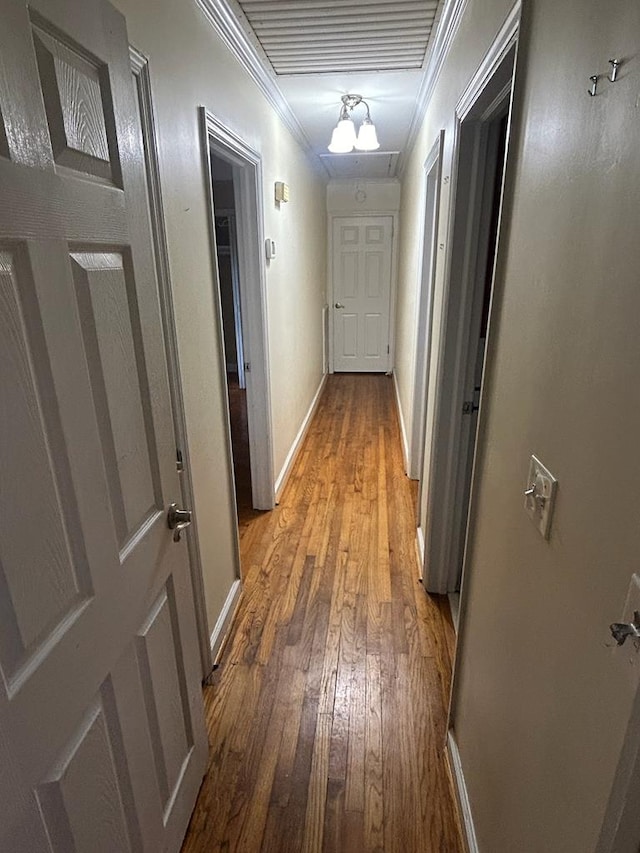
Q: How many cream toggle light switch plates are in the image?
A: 1